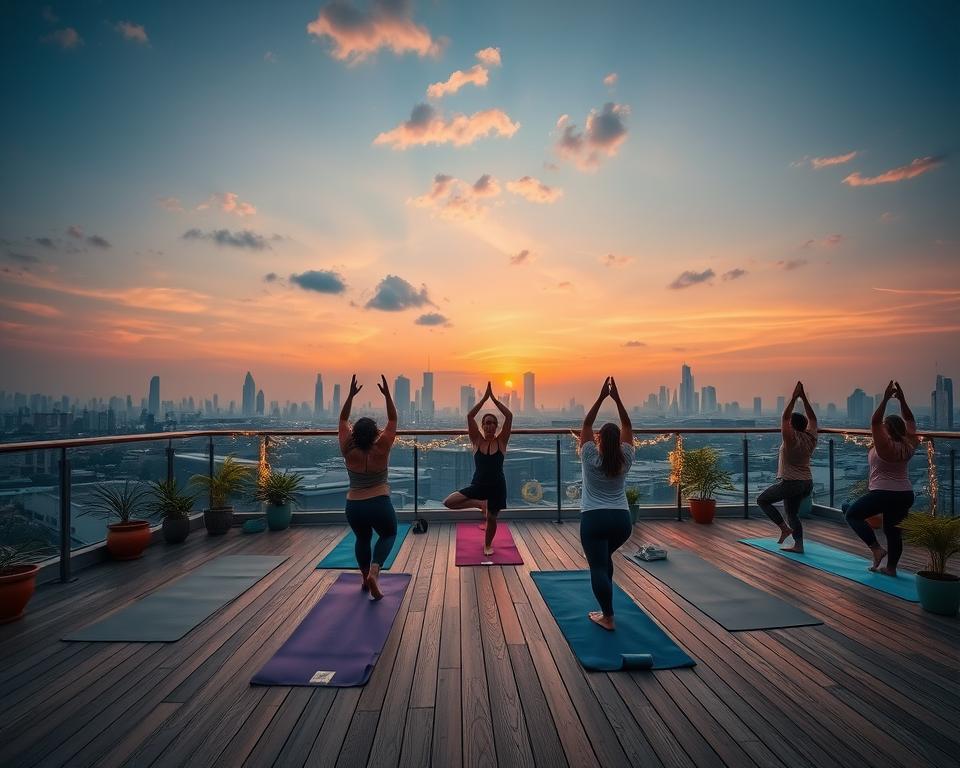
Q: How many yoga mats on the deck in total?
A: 7